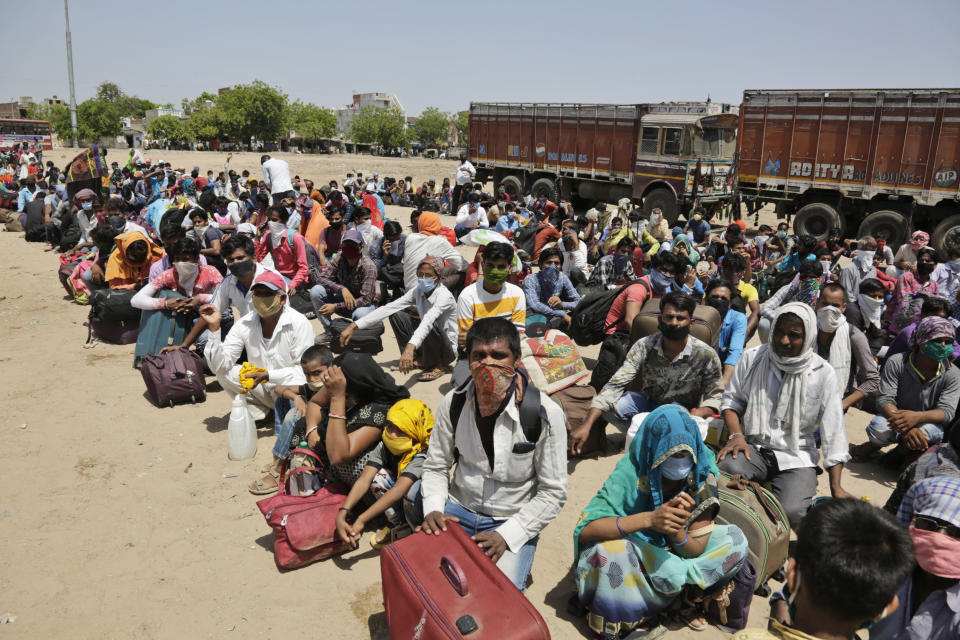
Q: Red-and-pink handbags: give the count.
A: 1